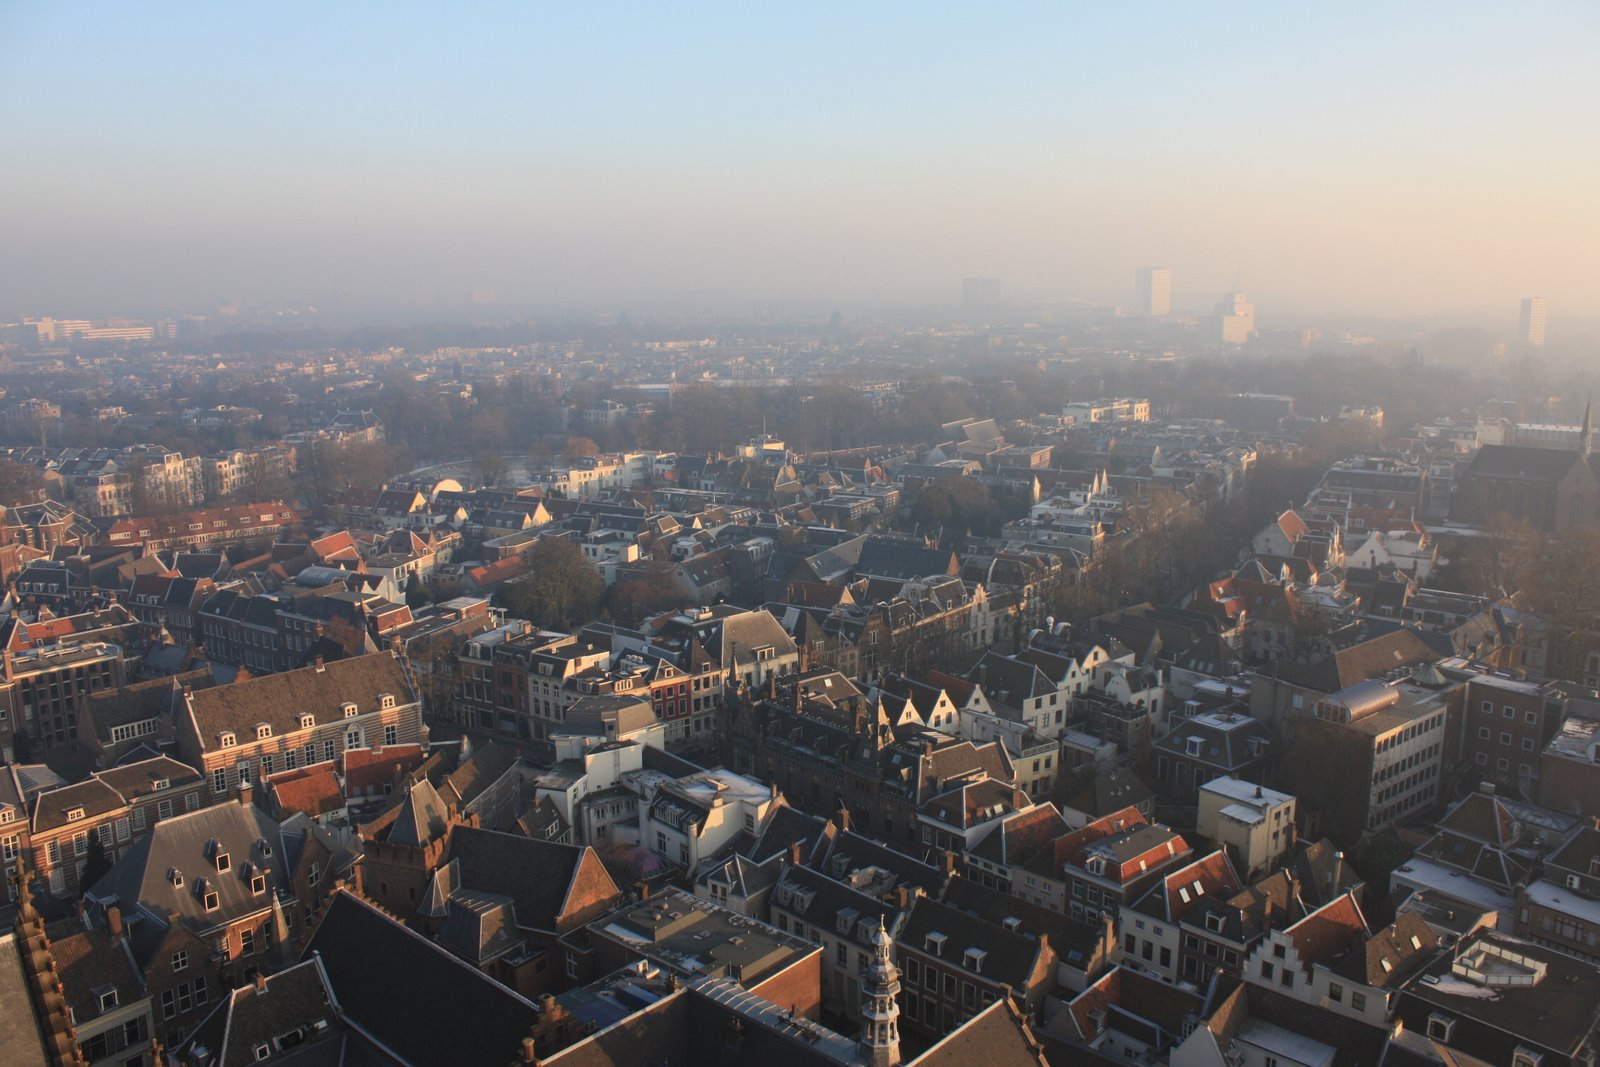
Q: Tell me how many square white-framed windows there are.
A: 9